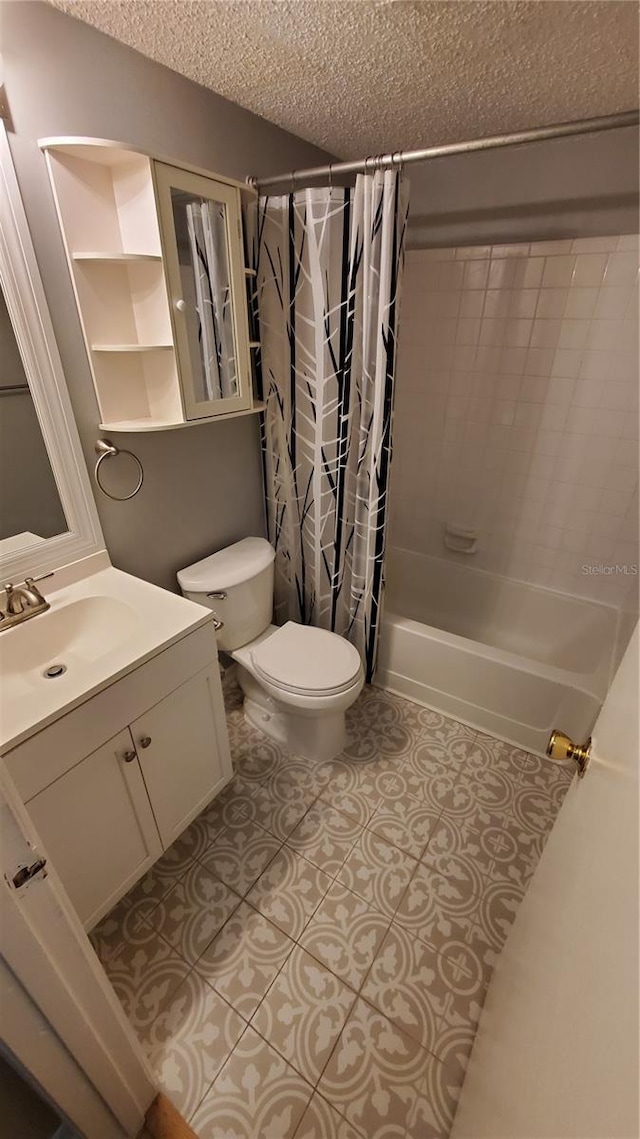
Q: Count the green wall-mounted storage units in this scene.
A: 0